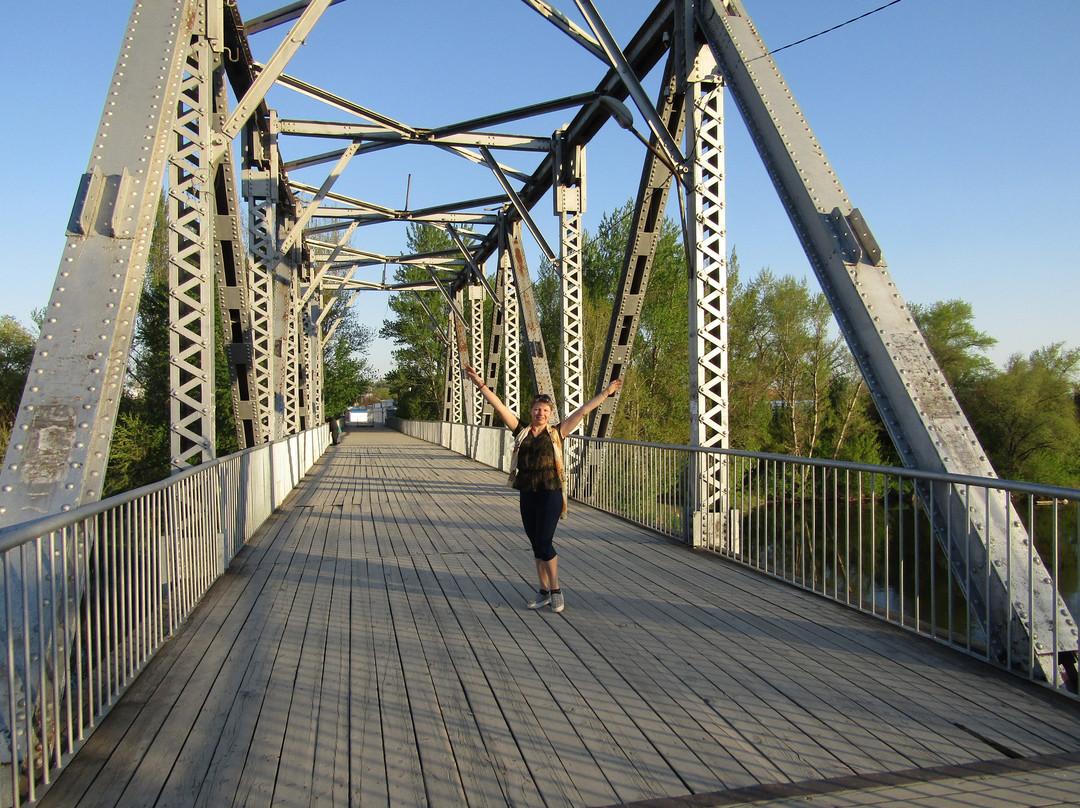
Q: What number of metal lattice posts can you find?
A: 10